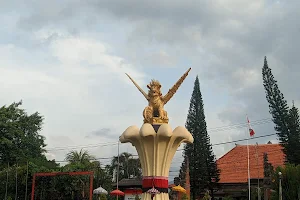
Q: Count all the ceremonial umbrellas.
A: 4